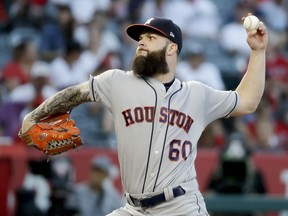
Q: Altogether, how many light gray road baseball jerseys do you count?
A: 1